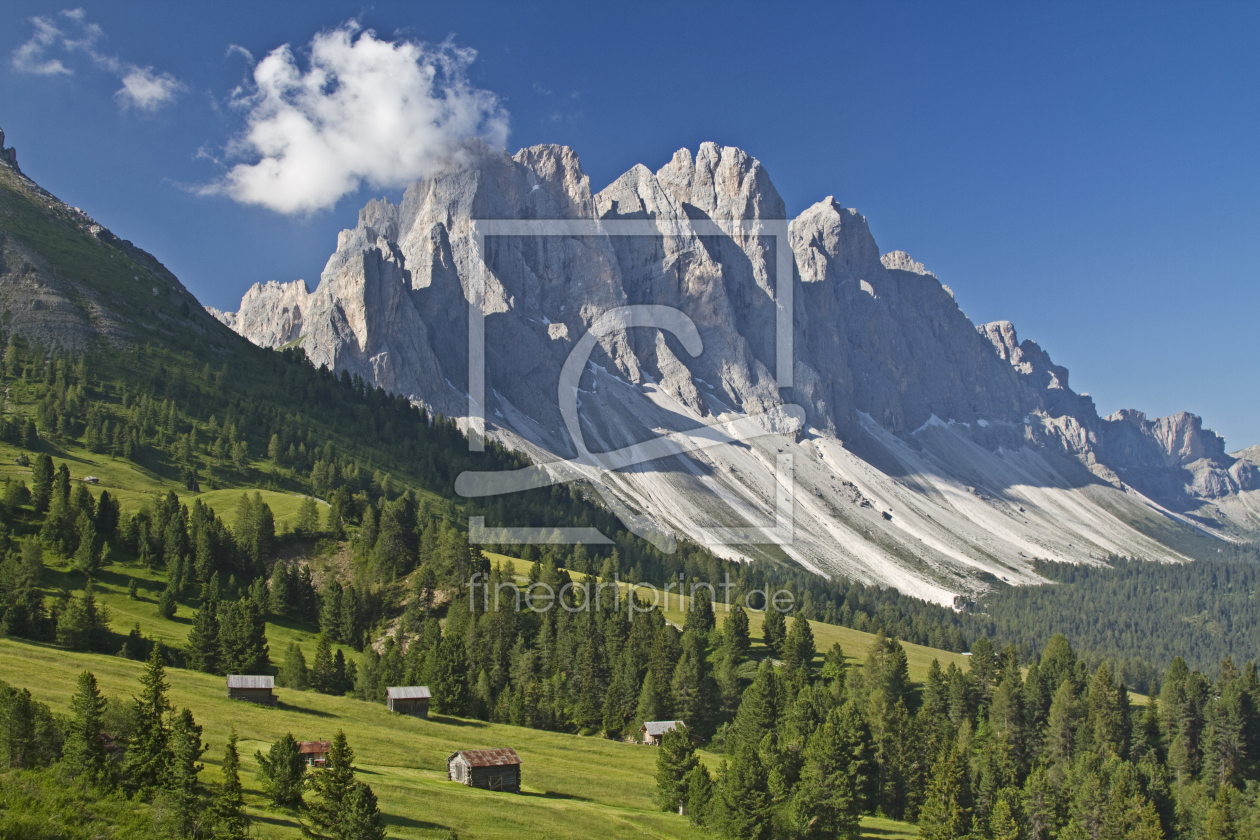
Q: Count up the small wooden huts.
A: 5